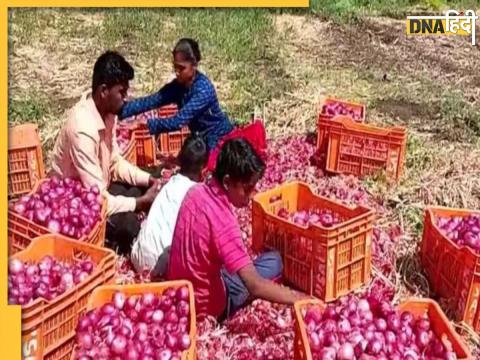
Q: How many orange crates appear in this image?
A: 11